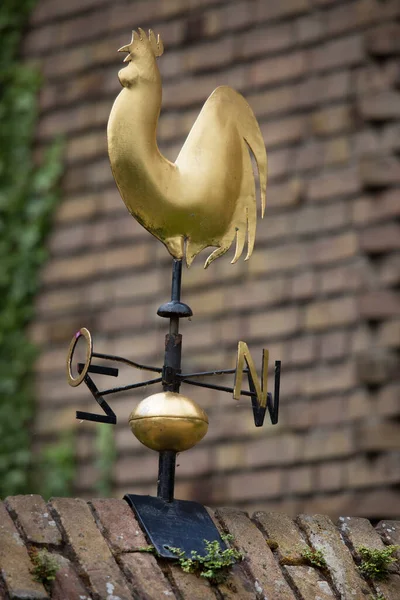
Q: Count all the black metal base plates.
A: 1